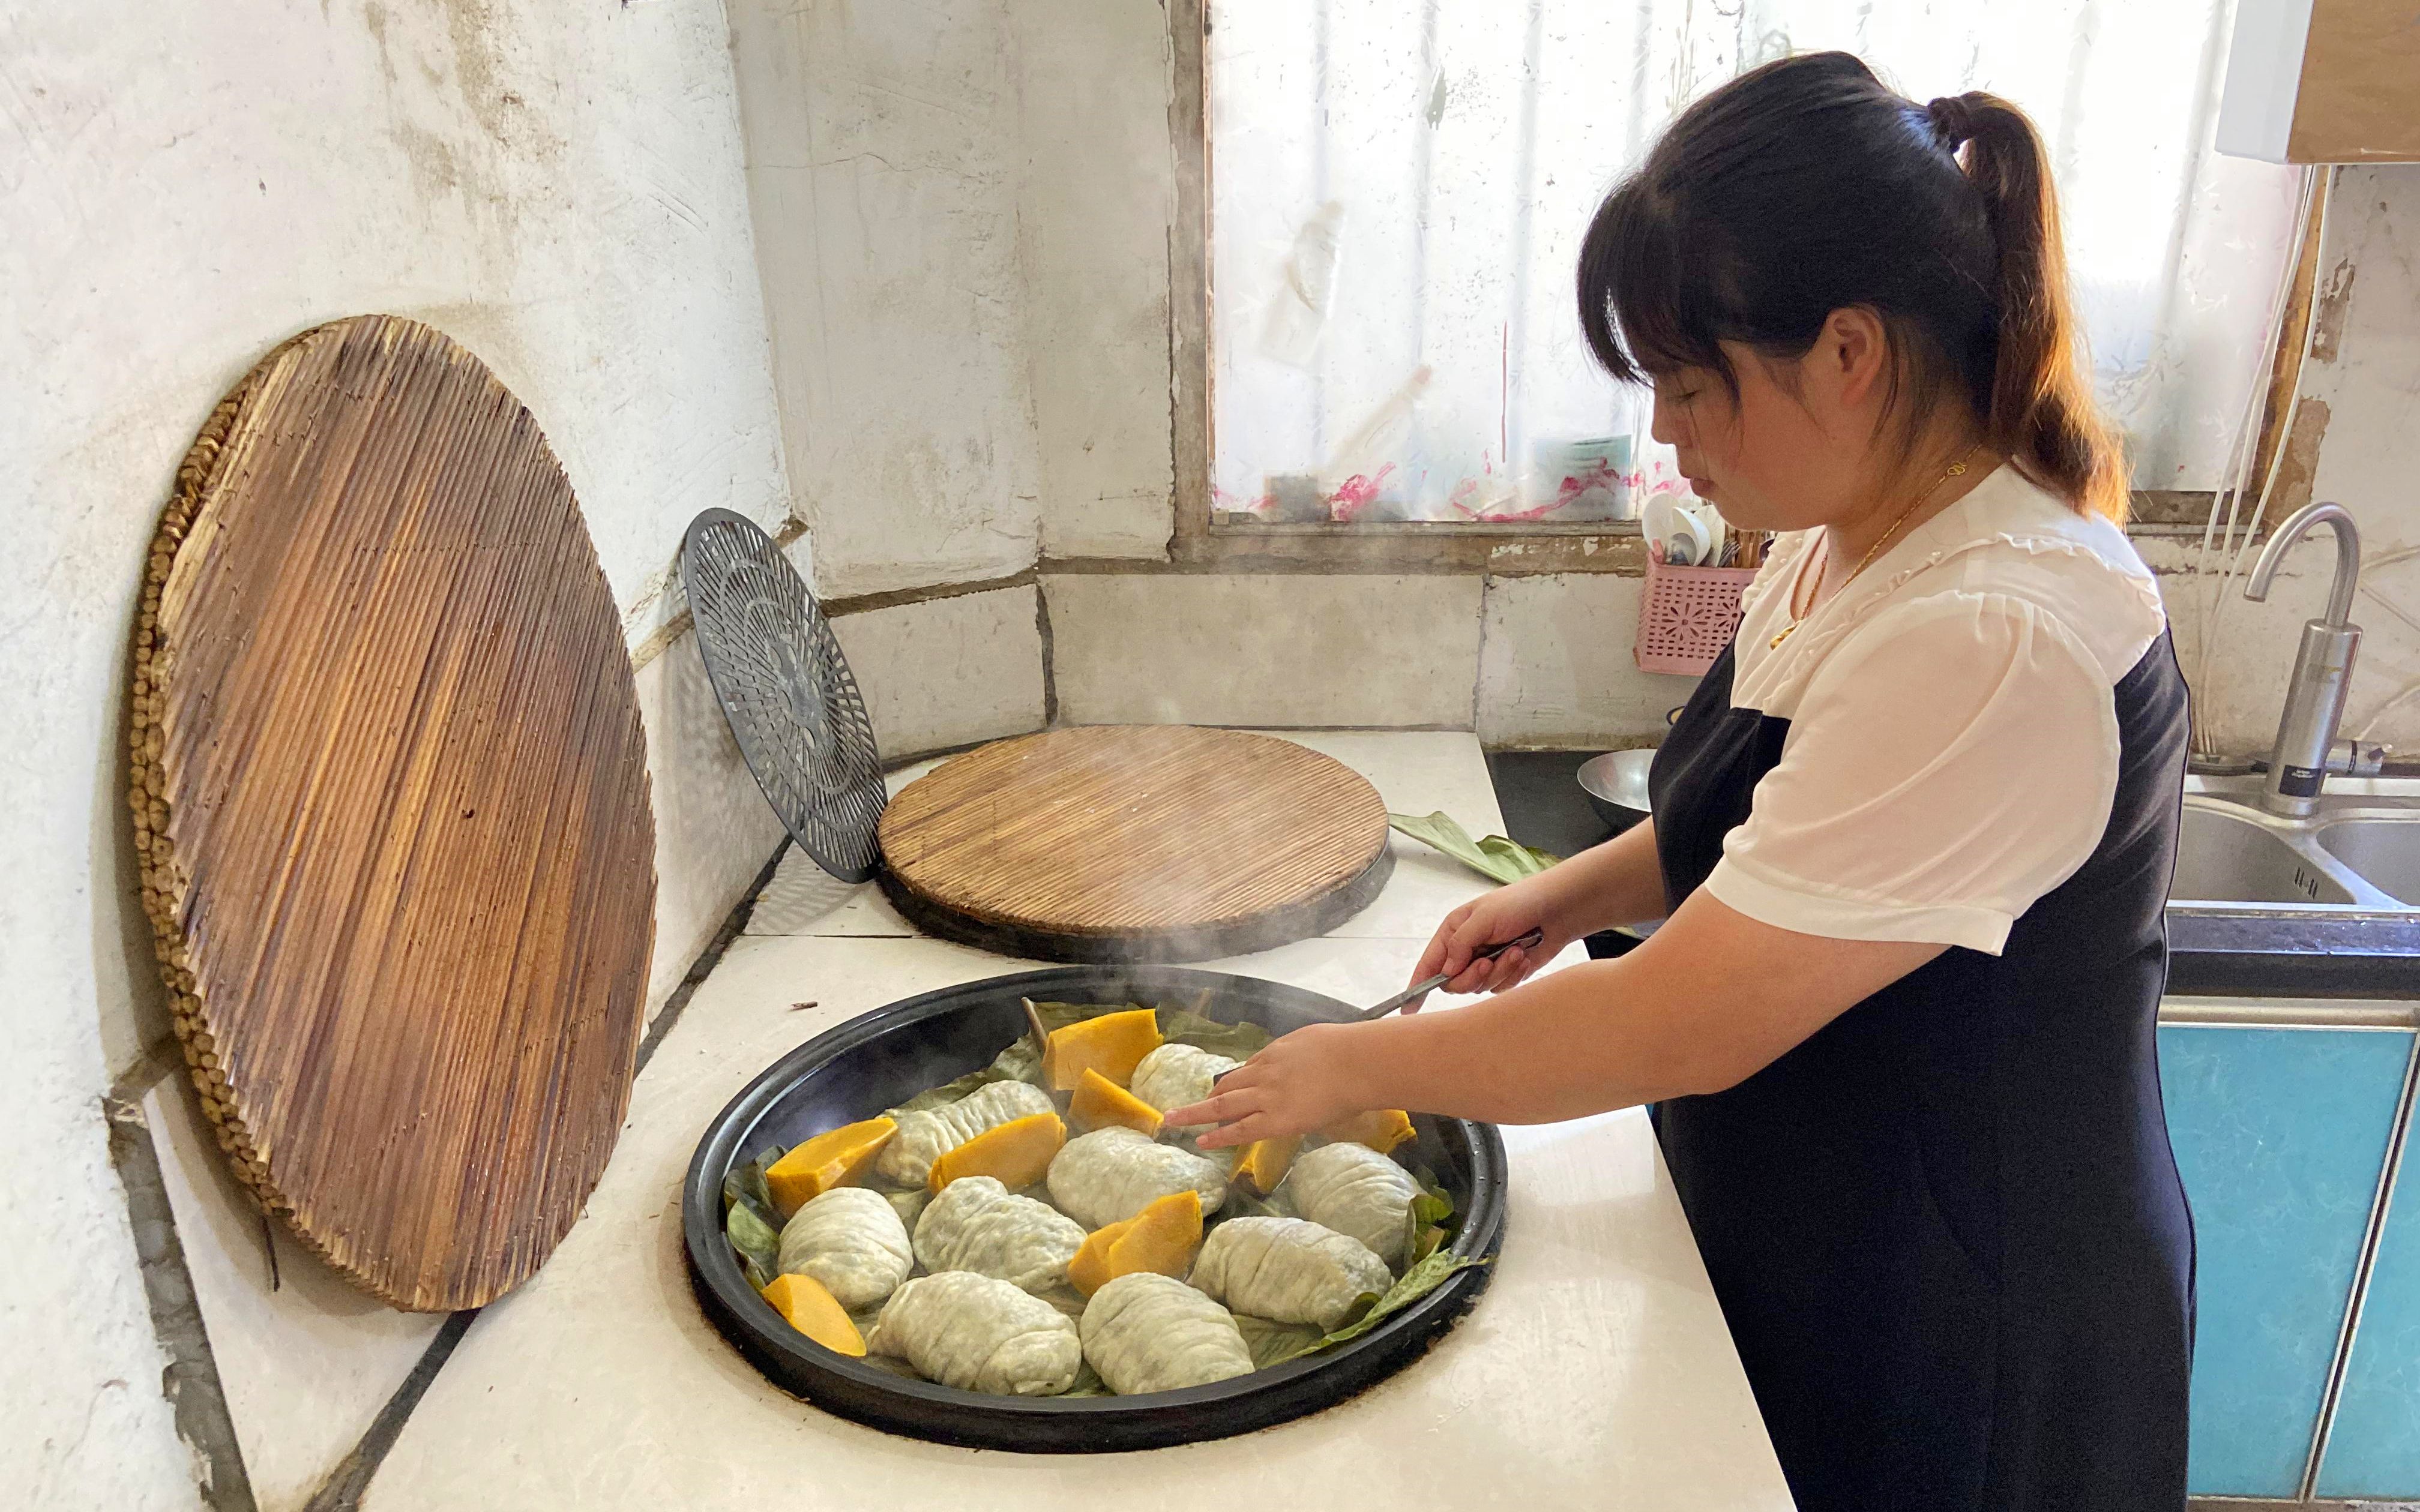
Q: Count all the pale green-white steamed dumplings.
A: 9